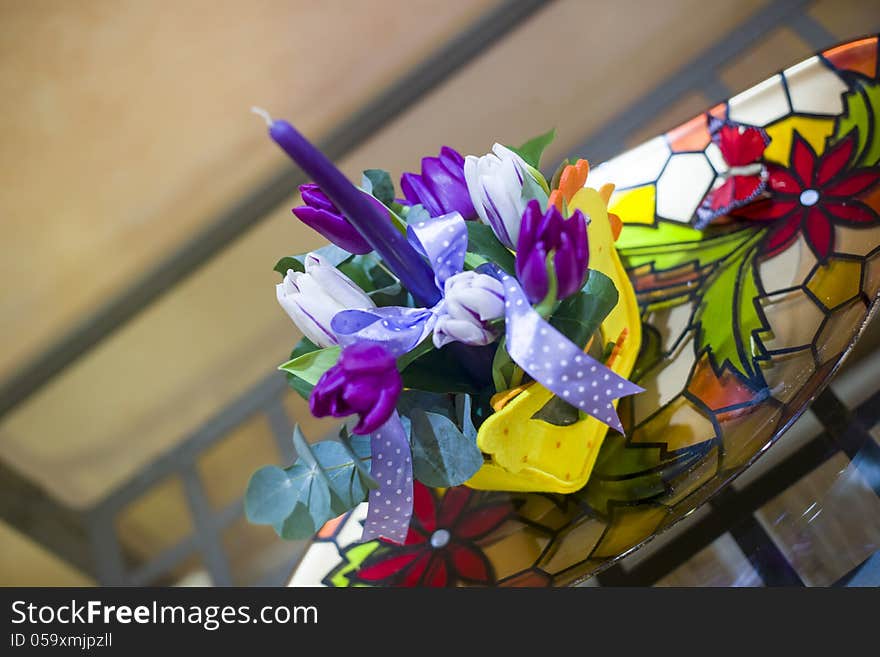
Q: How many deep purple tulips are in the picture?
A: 4